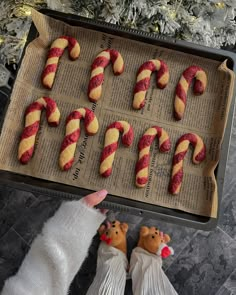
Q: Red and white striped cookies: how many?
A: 9